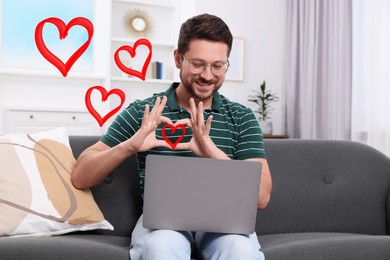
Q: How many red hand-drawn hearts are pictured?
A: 4